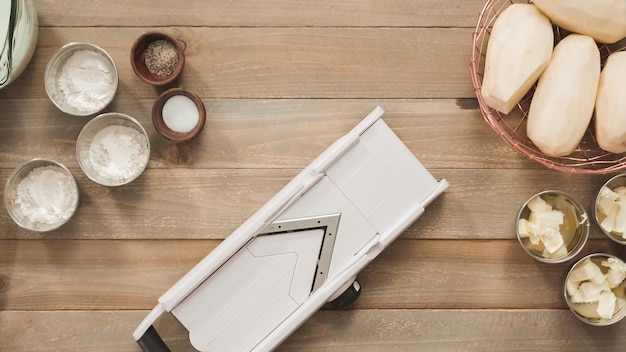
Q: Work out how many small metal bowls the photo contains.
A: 6